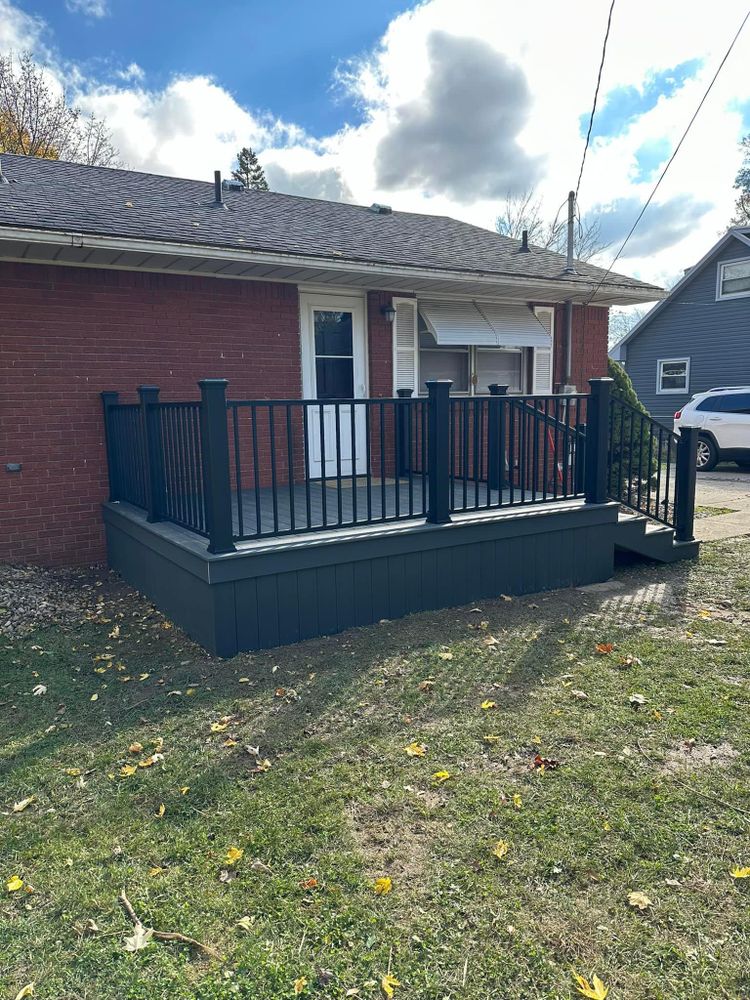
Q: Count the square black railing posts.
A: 9